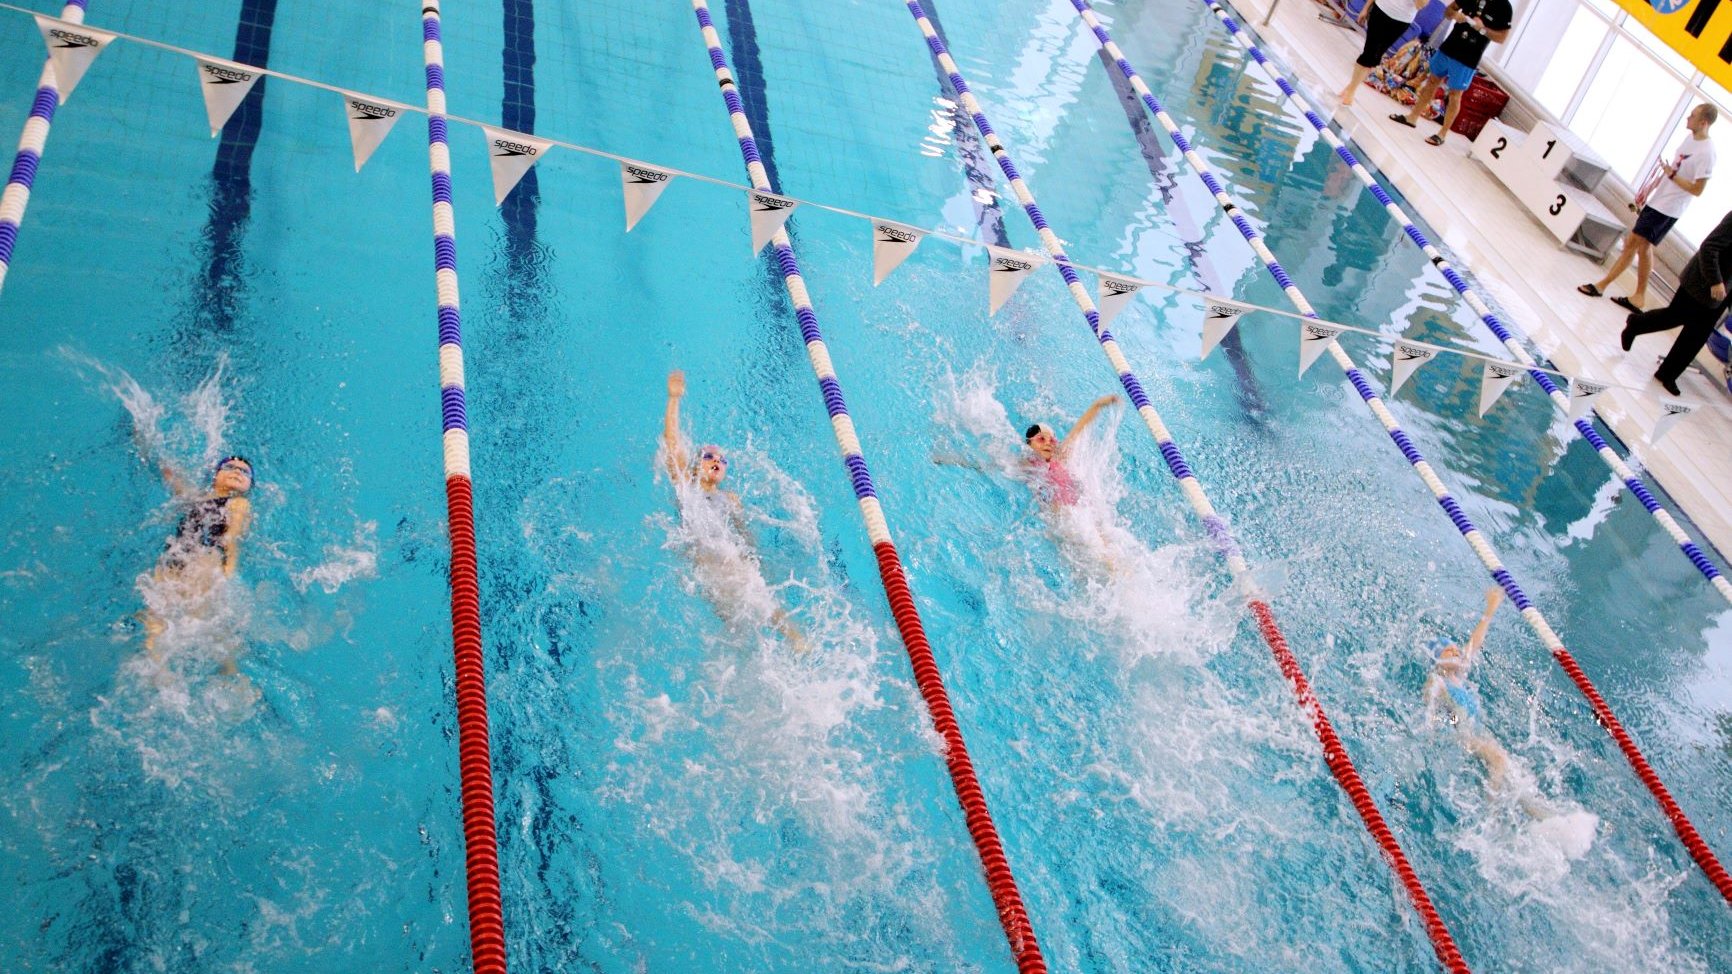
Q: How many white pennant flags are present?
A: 15